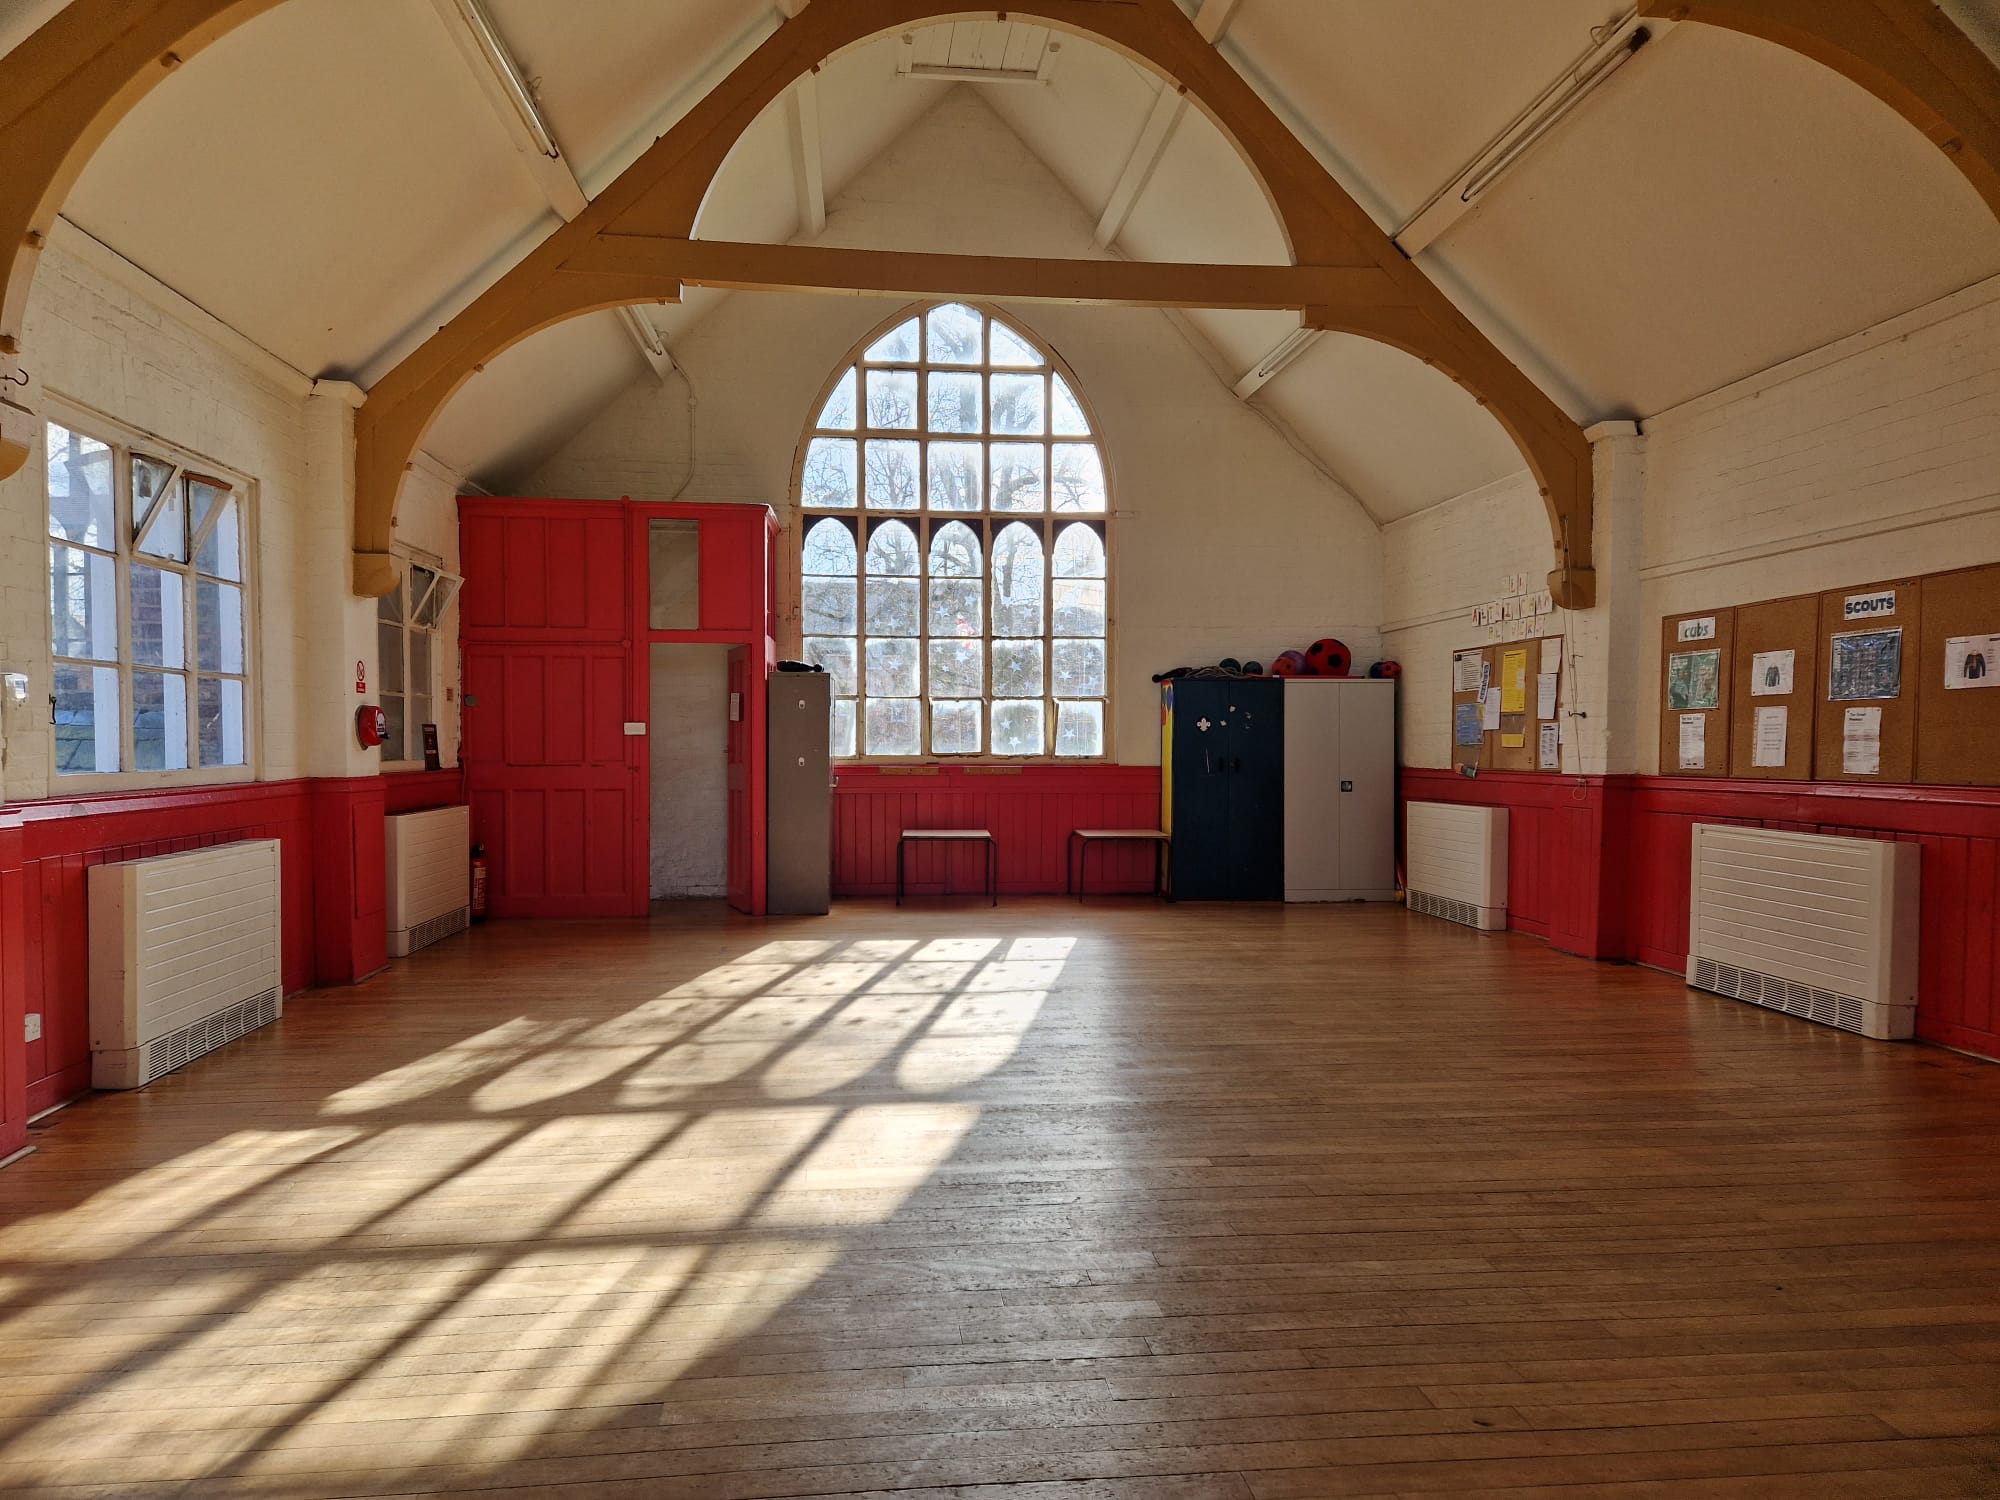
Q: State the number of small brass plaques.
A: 2